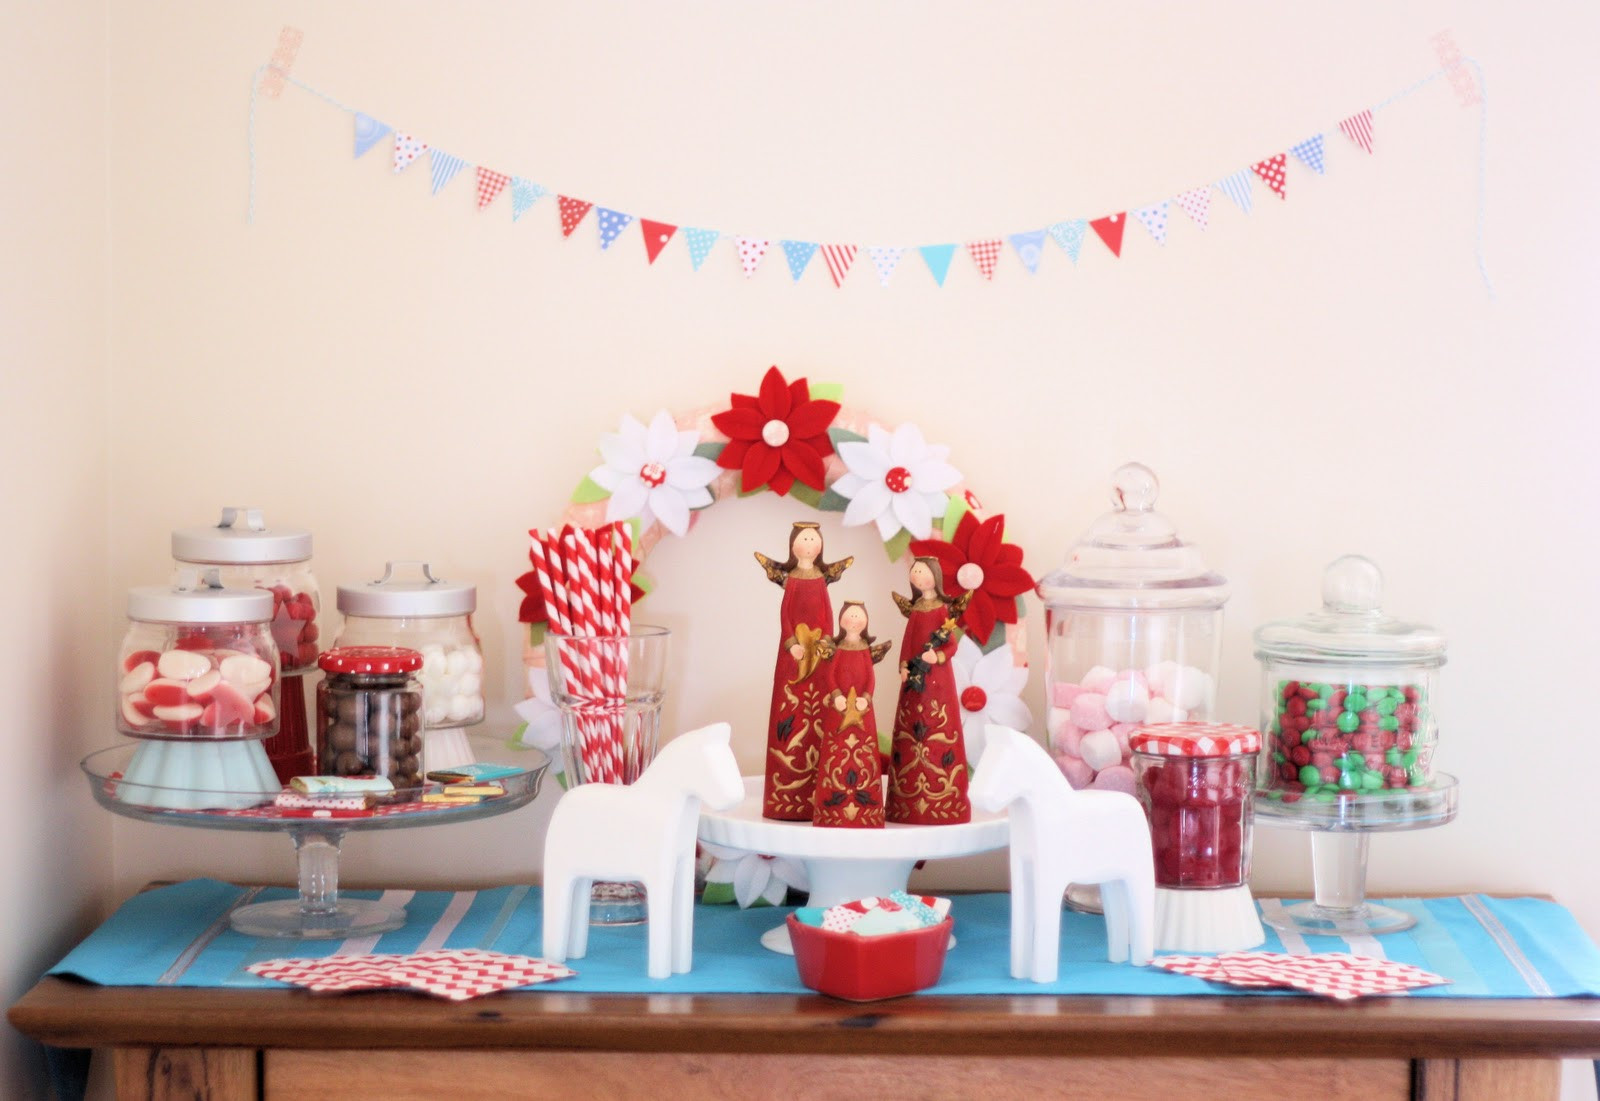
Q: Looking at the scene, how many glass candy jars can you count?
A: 7